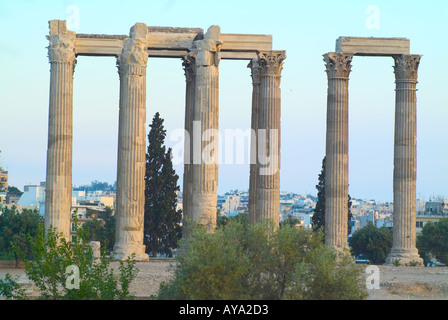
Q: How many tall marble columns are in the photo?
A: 8